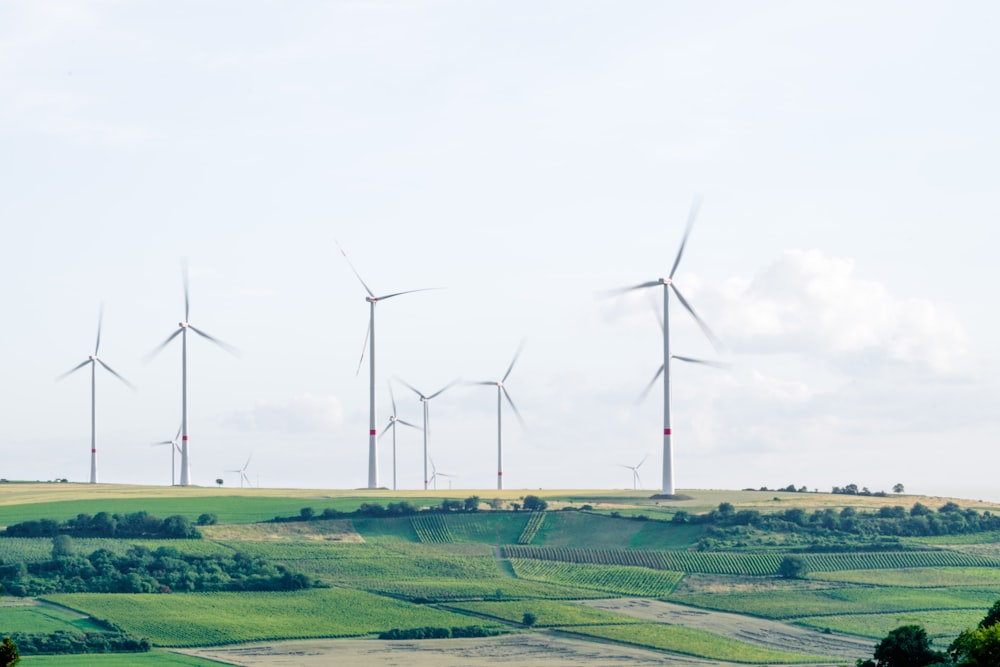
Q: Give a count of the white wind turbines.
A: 12